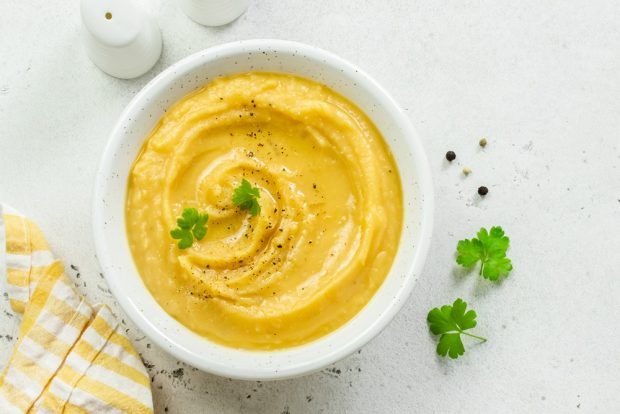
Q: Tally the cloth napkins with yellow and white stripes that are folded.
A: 1